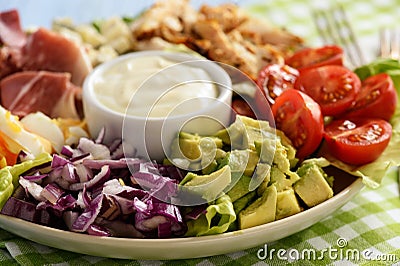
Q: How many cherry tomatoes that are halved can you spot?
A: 6